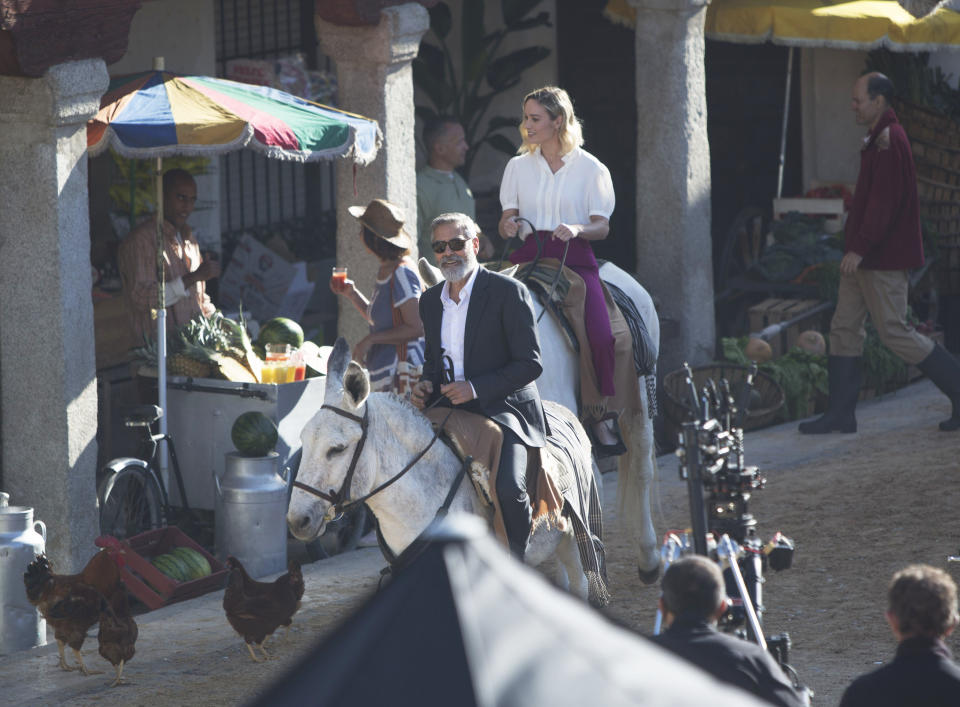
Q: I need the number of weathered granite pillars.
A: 3